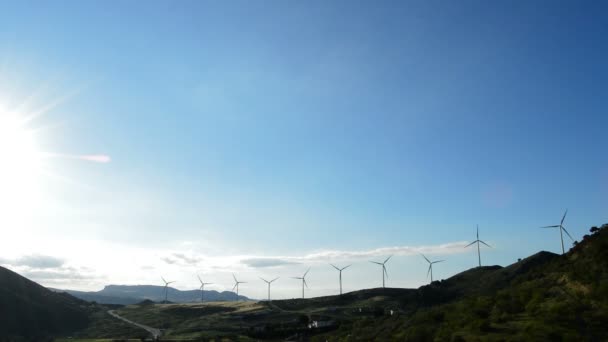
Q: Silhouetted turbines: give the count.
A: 10